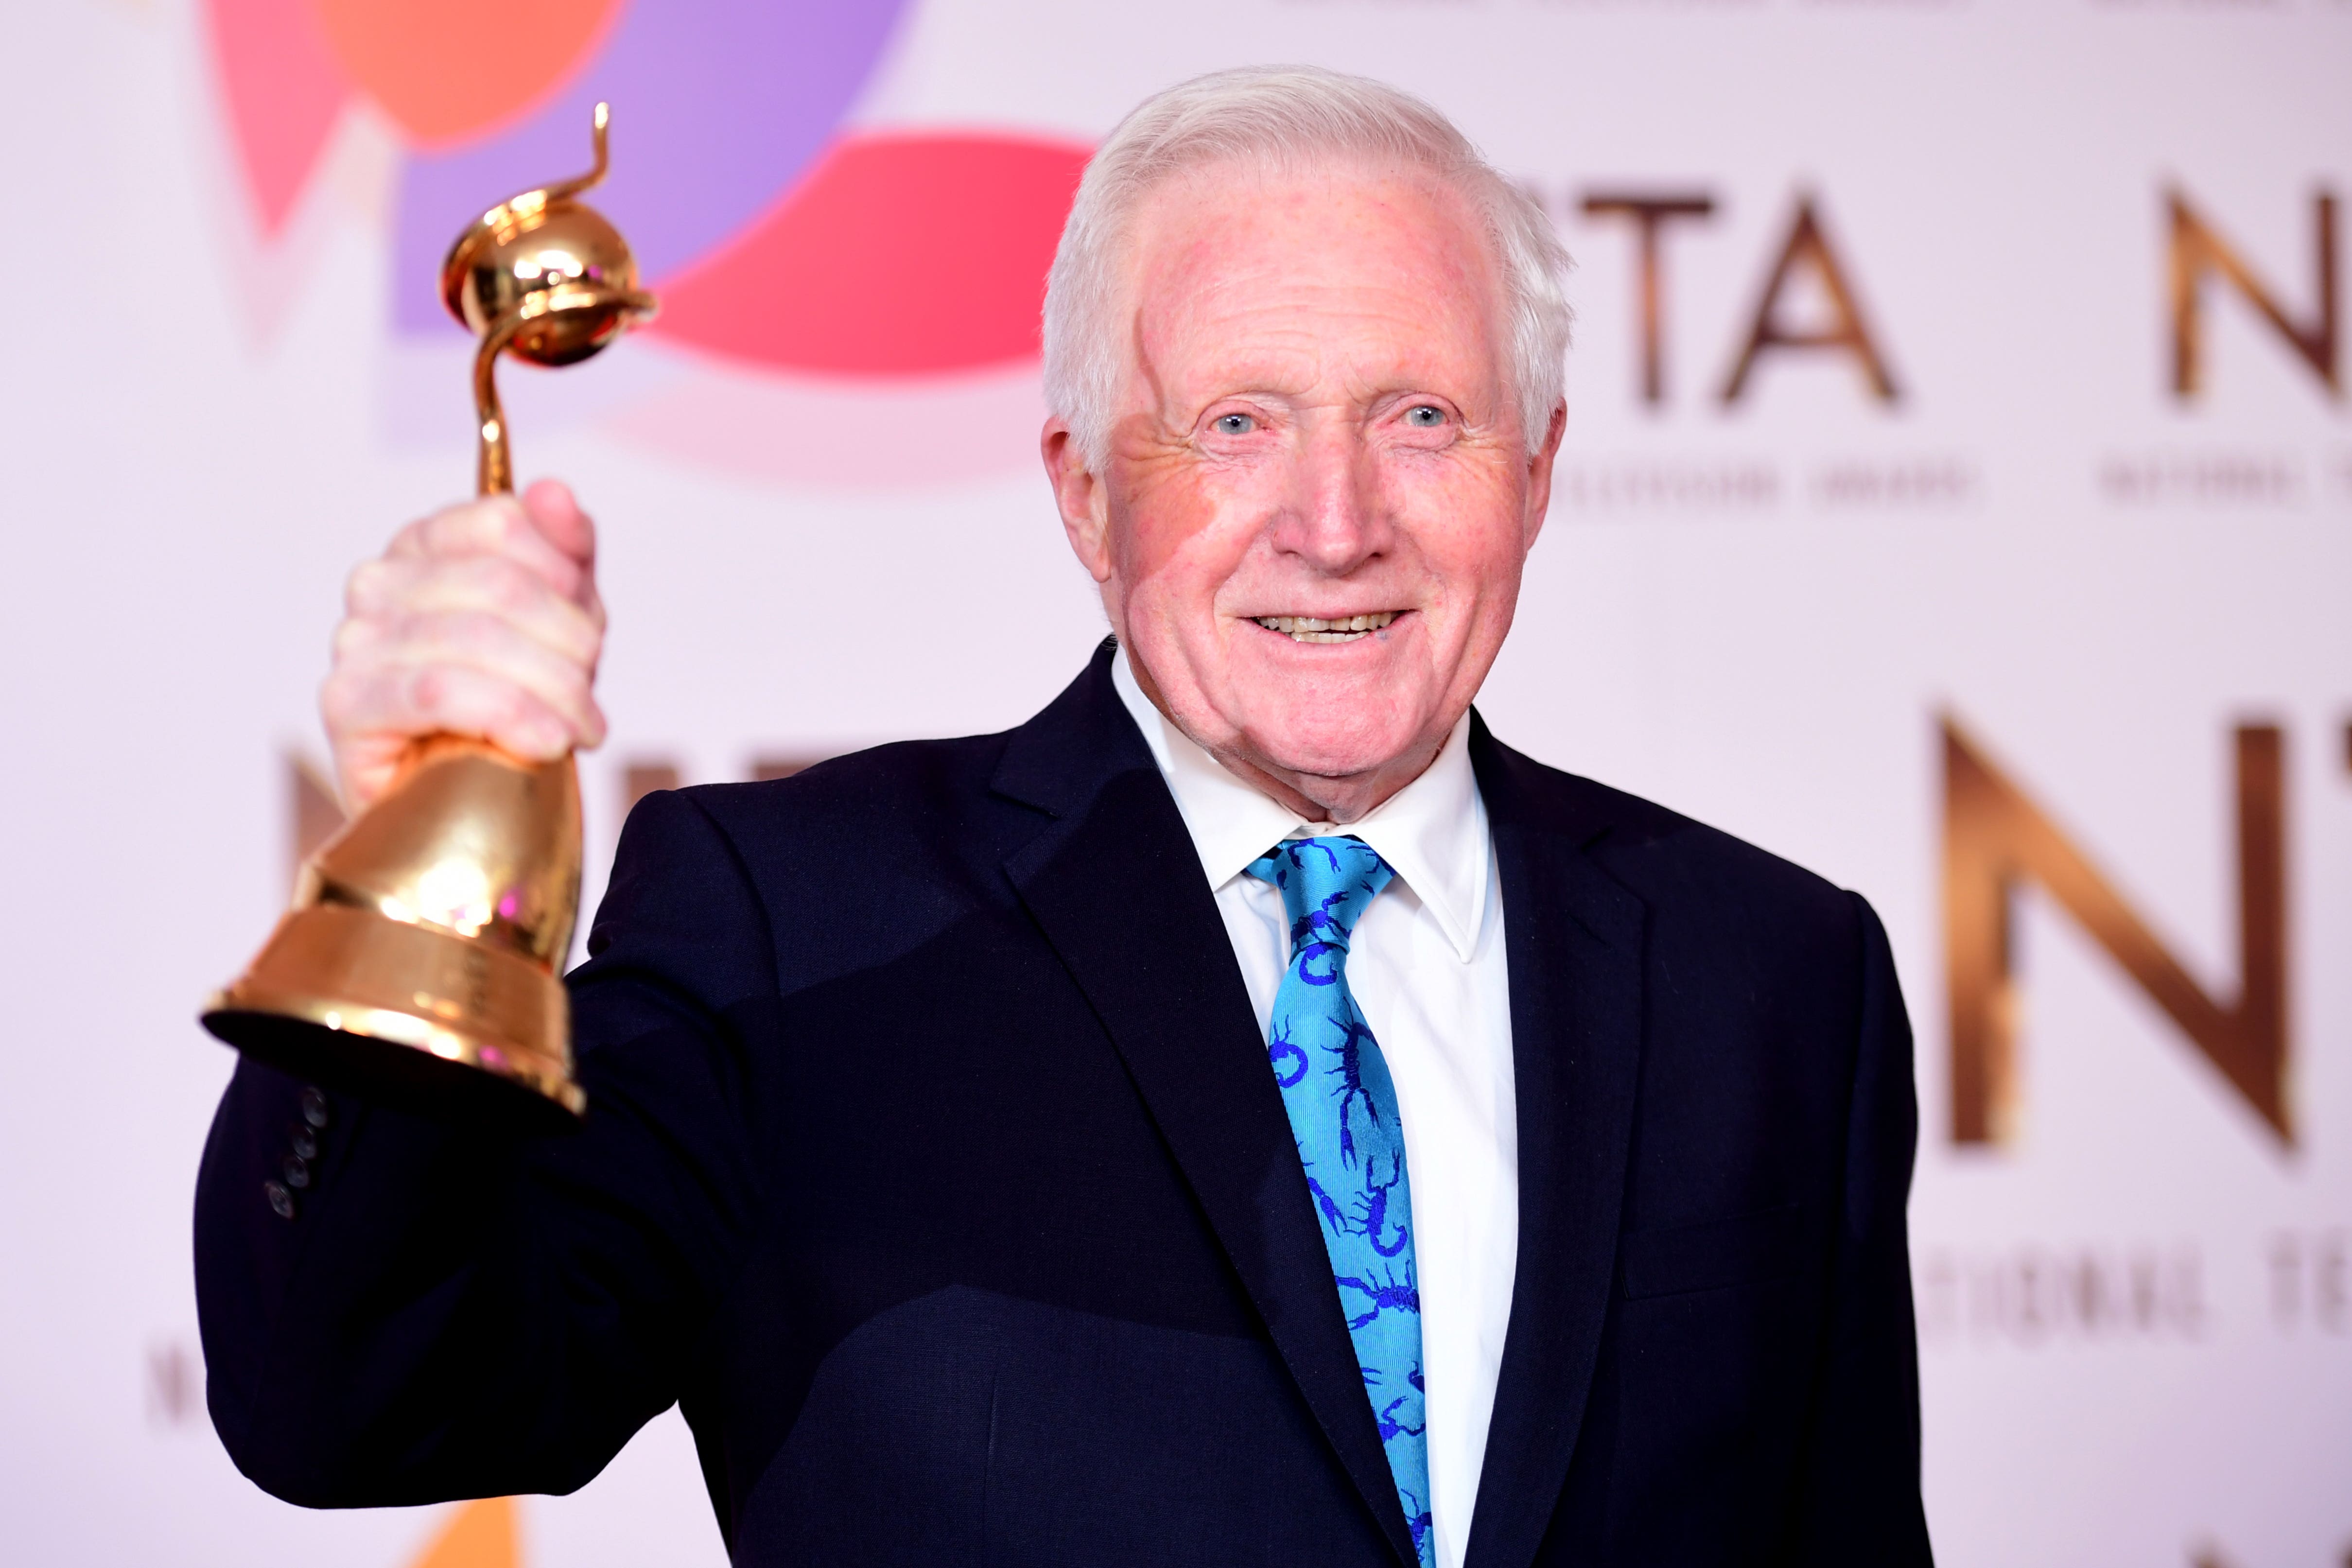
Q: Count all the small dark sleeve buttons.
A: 4